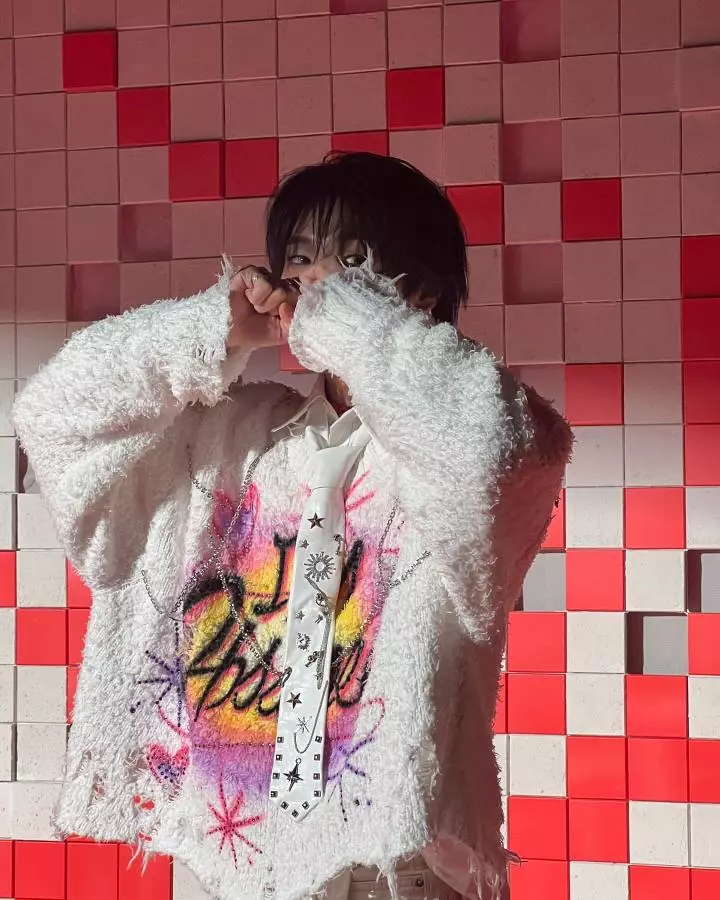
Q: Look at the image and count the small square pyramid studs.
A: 11